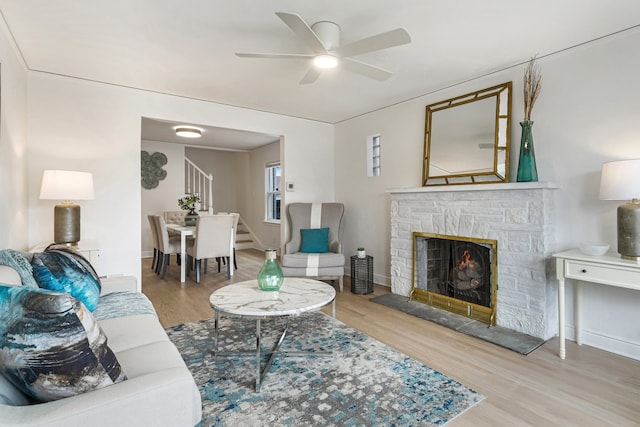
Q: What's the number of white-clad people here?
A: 0